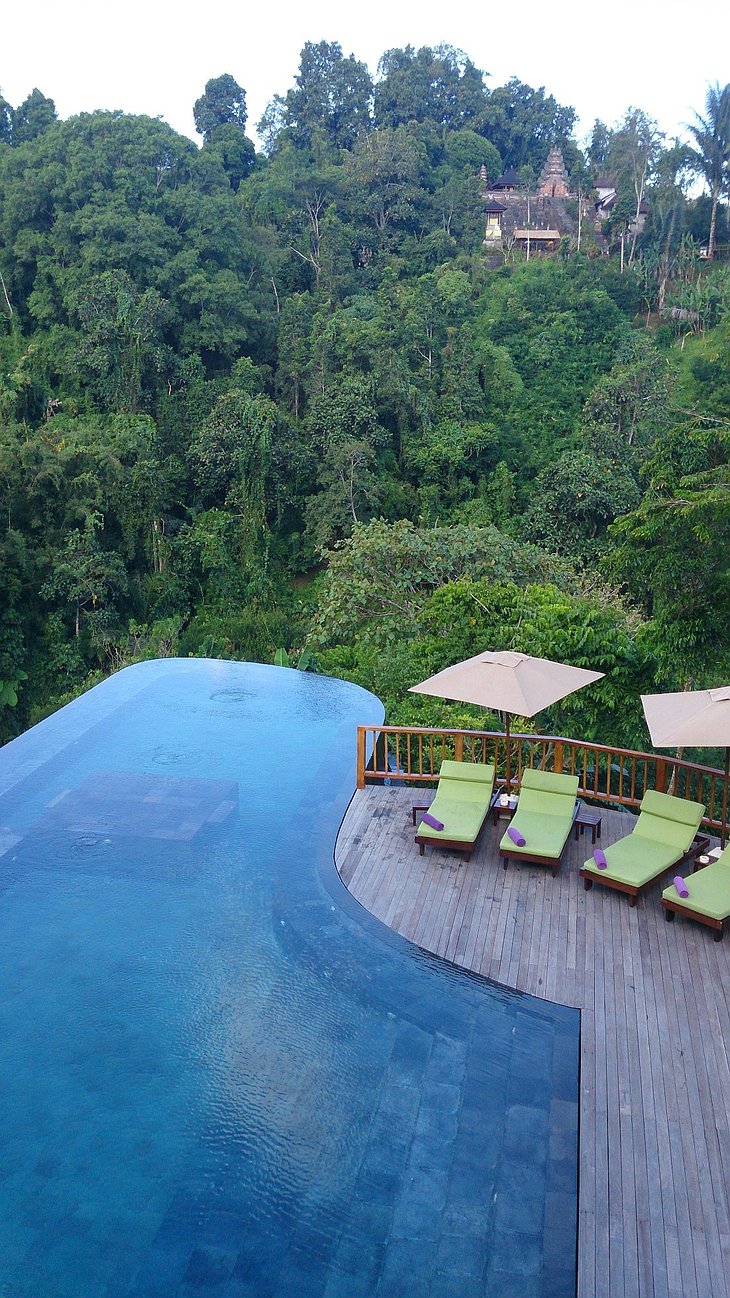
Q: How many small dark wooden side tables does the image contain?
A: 4